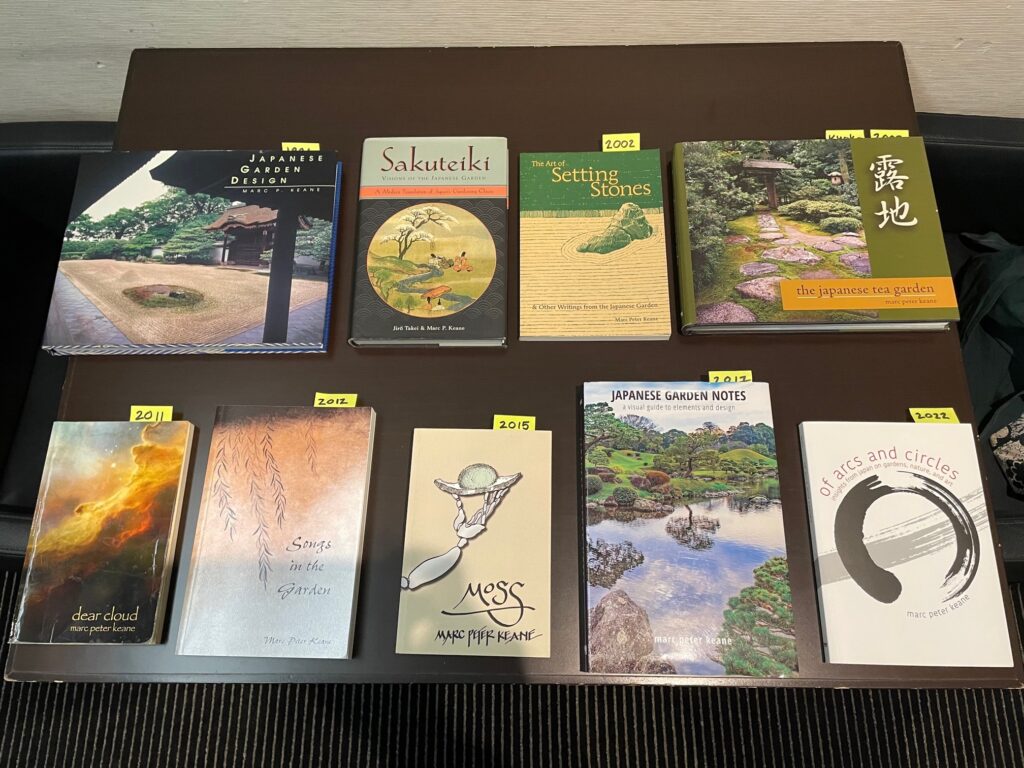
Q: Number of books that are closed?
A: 9